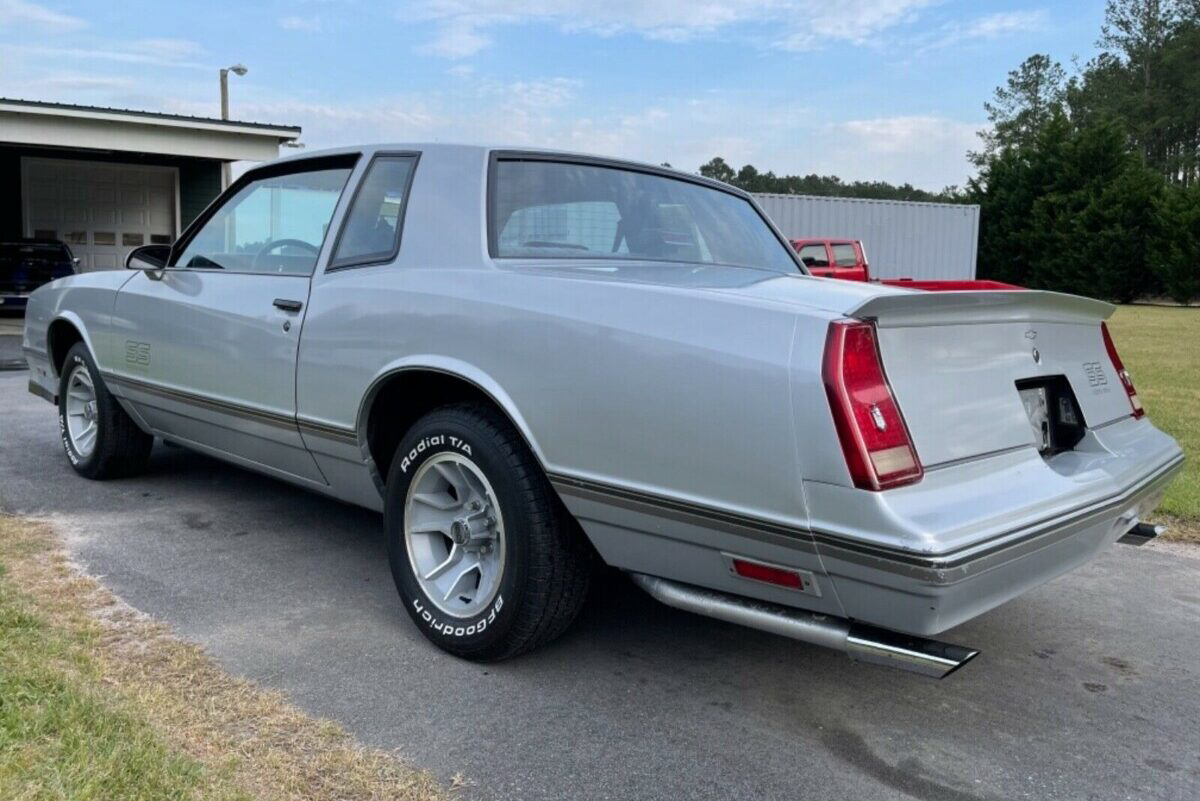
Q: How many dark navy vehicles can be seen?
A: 1